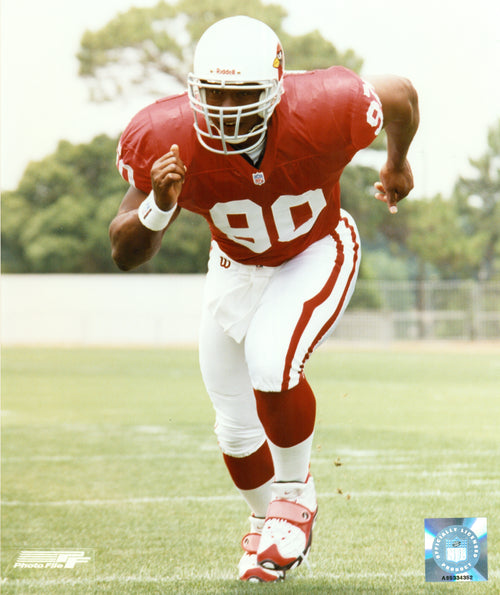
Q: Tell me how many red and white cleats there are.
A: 2